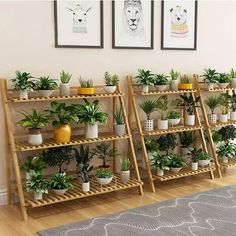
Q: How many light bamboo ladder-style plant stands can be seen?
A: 3